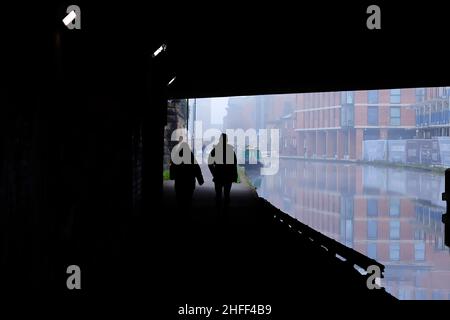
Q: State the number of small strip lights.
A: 3